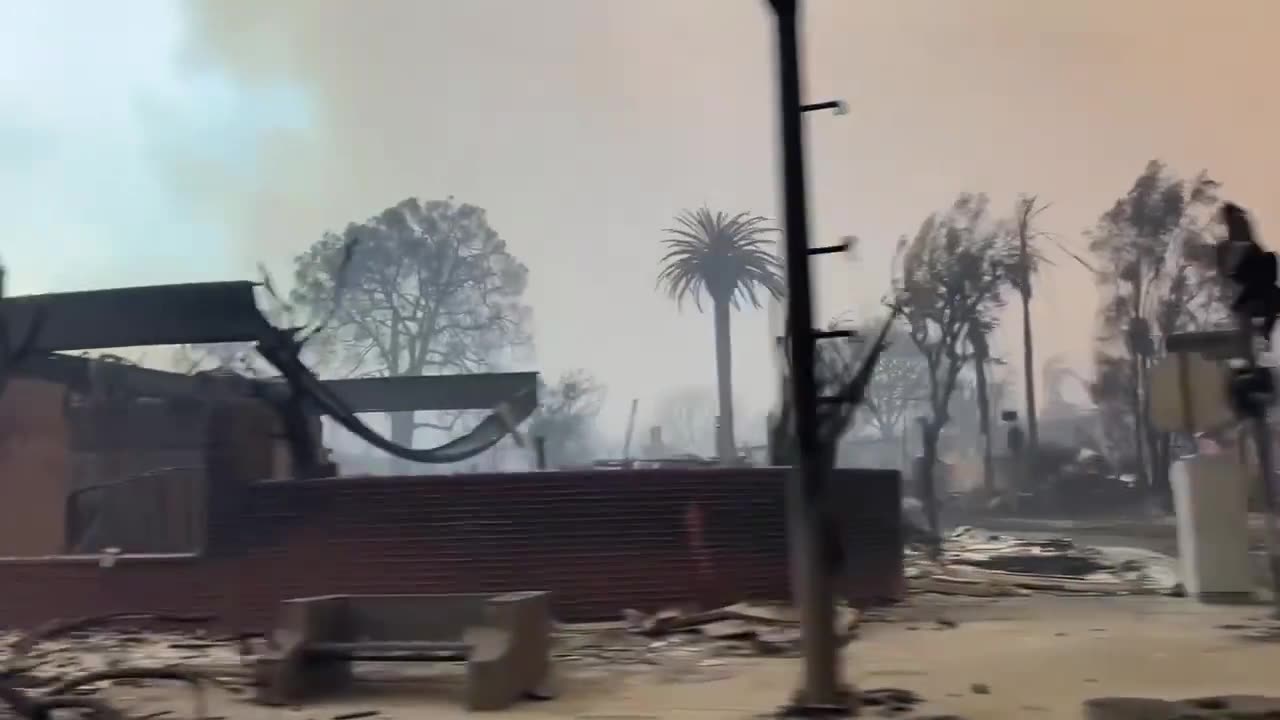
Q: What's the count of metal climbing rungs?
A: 4